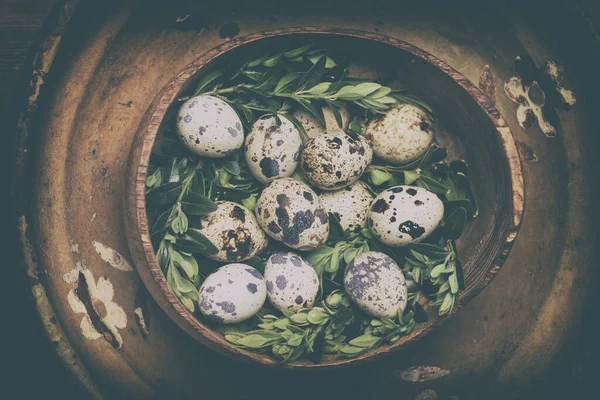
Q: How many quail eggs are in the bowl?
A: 12